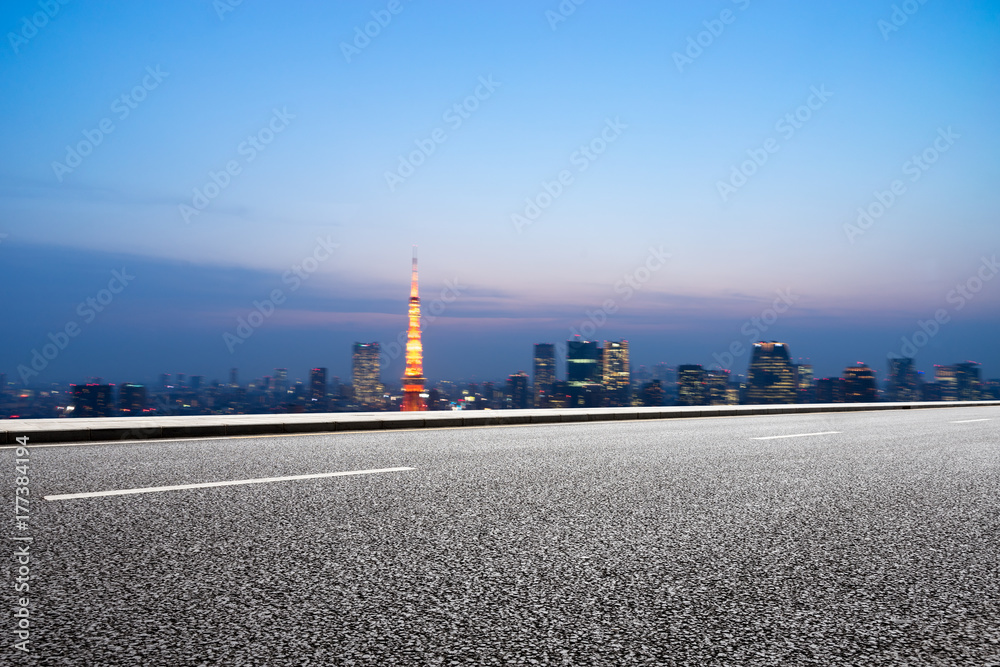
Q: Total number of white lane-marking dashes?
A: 3